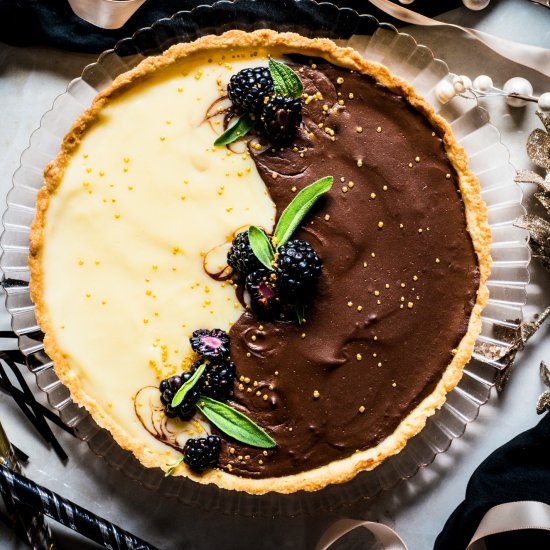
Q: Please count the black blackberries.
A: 9